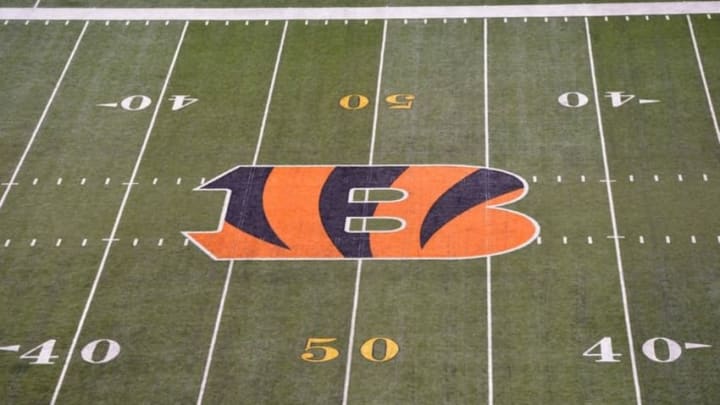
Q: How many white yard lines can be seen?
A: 7